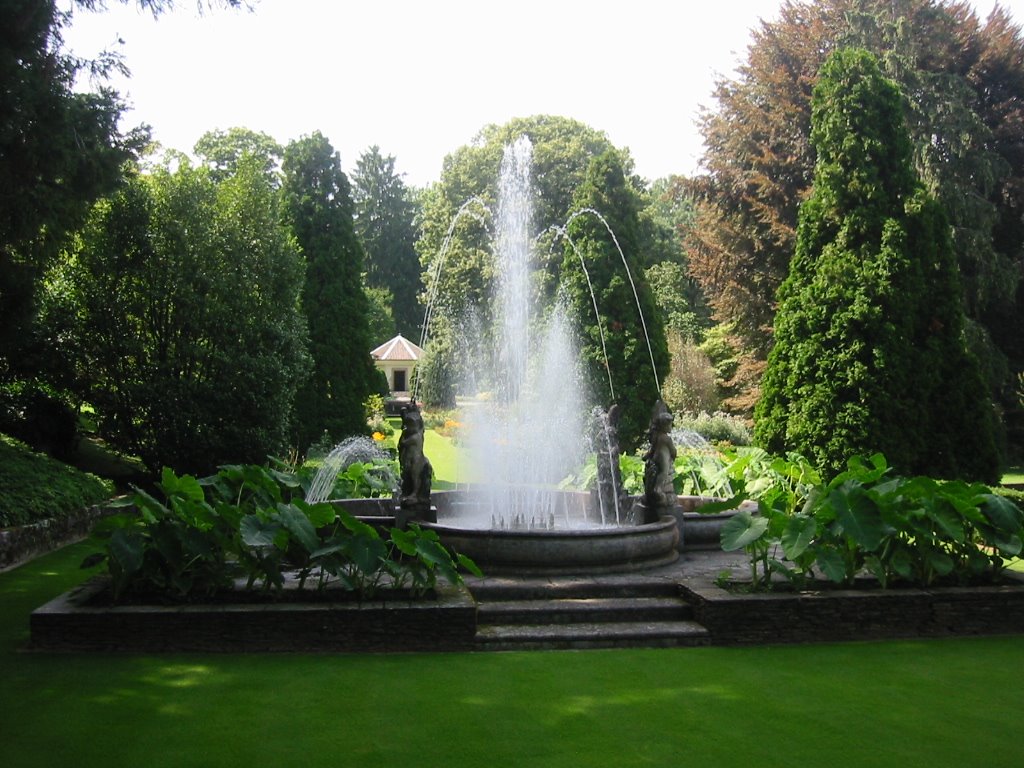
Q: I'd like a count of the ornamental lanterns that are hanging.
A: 0